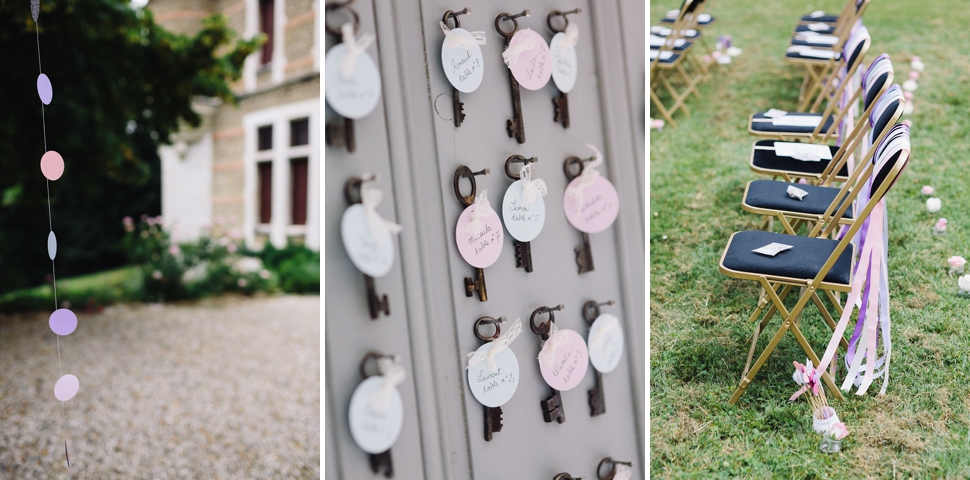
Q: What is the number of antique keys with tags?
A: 12